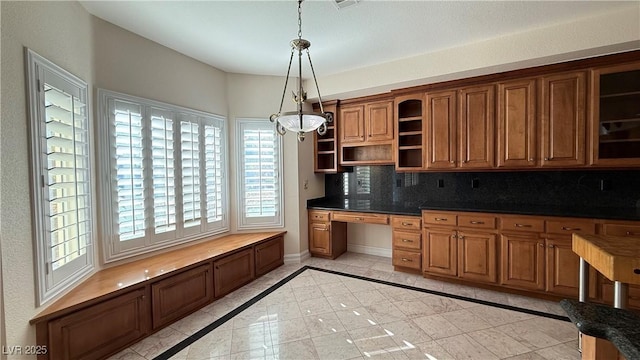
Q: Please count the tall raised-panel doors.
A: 4